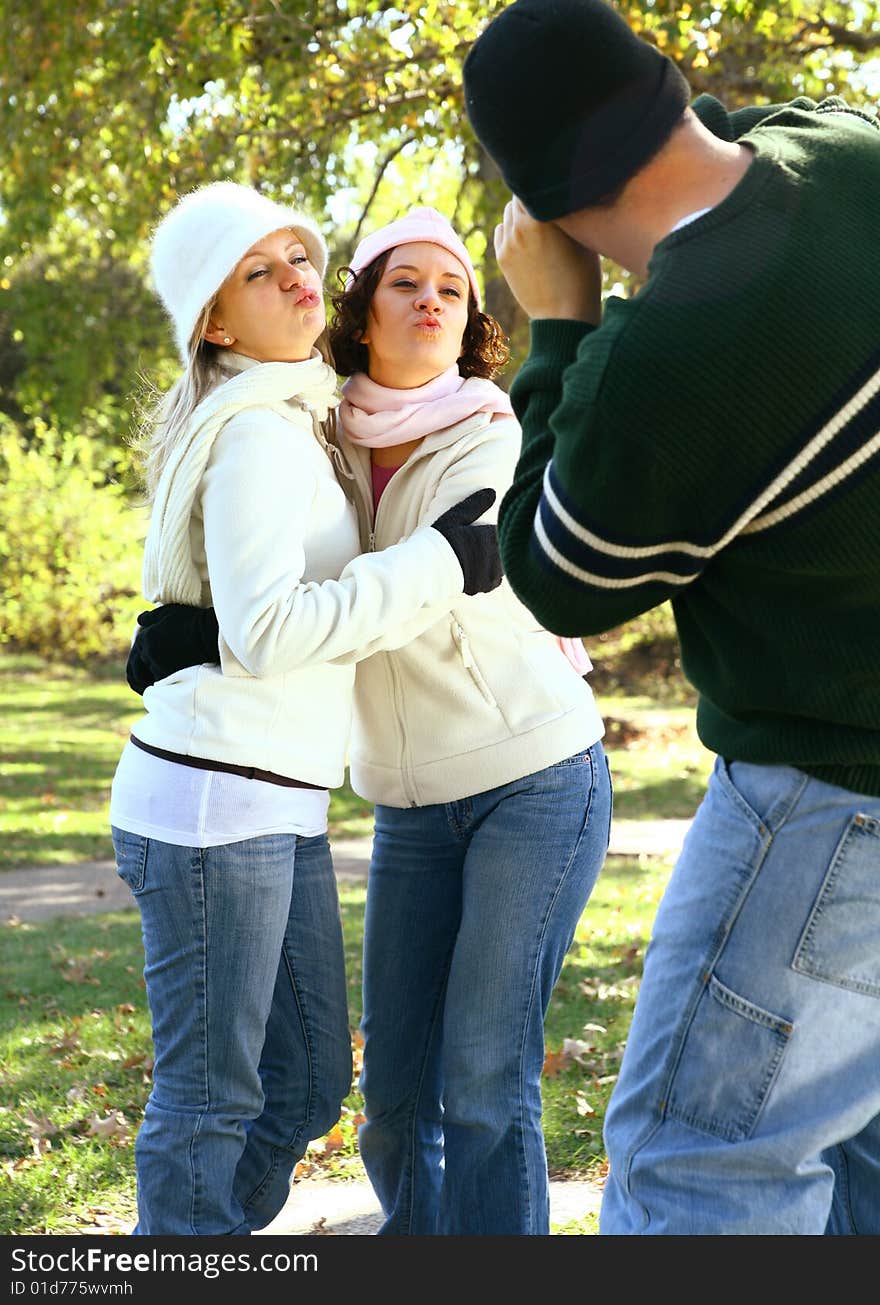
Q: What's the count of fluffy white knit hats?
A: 1